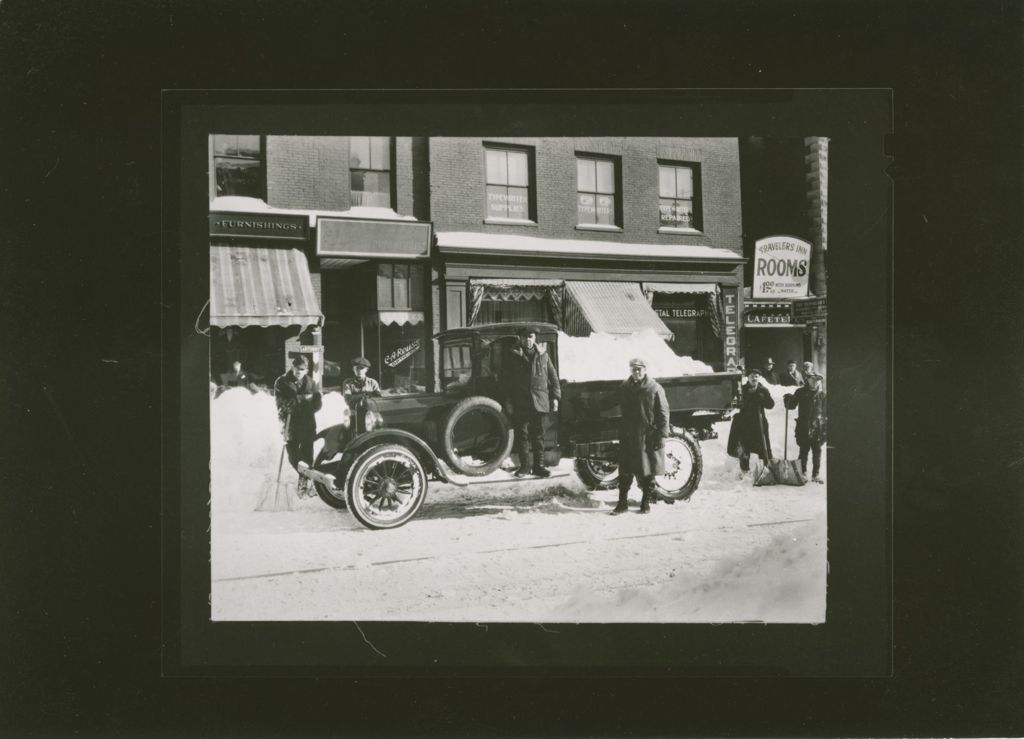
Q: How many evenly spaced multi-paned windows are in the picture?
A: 3